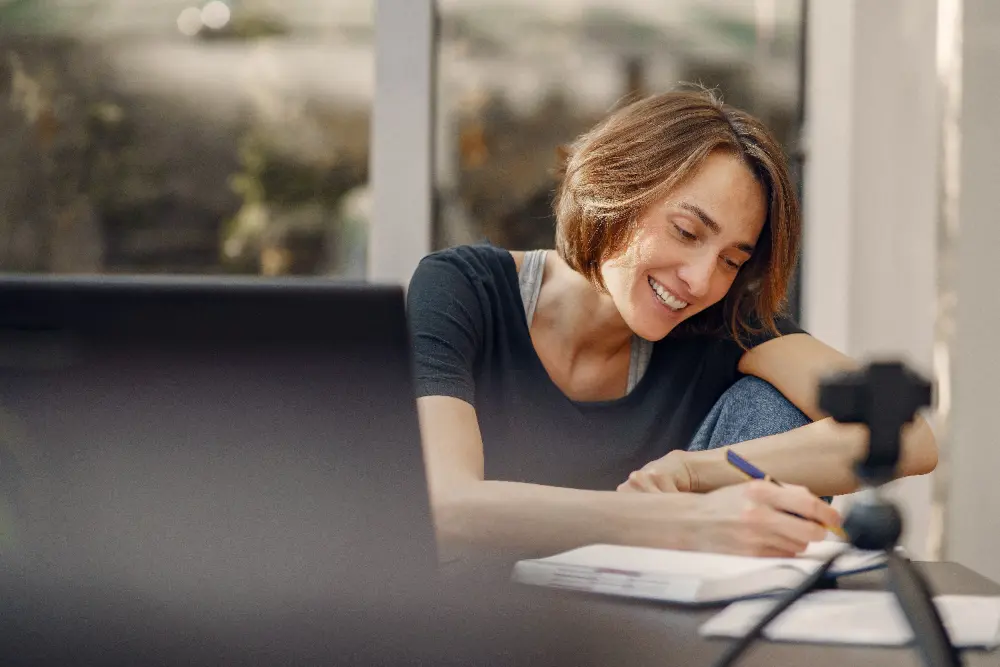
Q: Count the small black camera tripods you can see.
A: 1